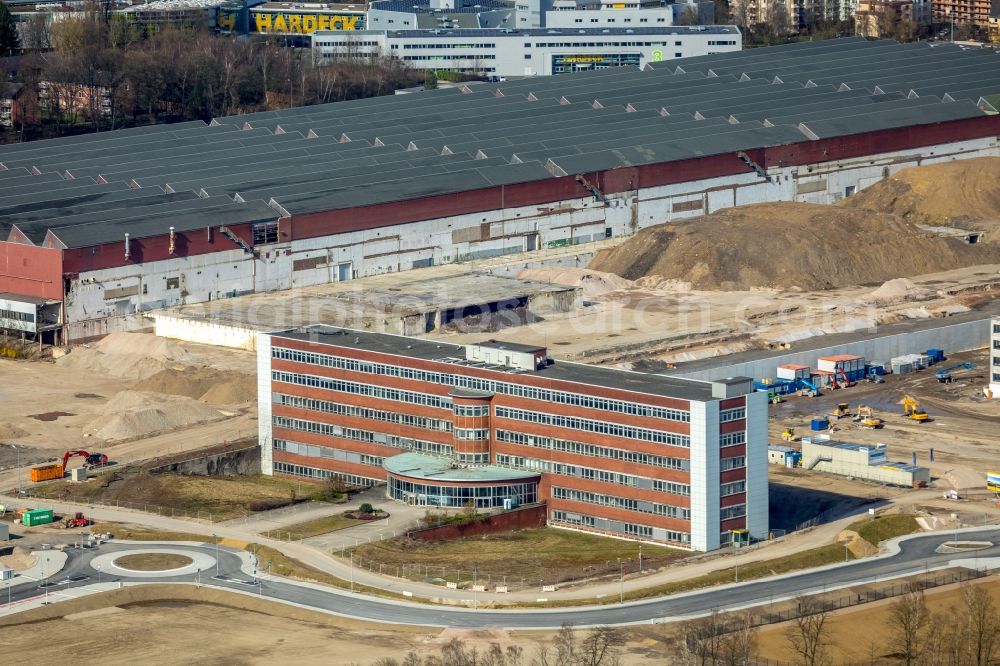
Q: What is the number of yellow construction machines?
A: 4